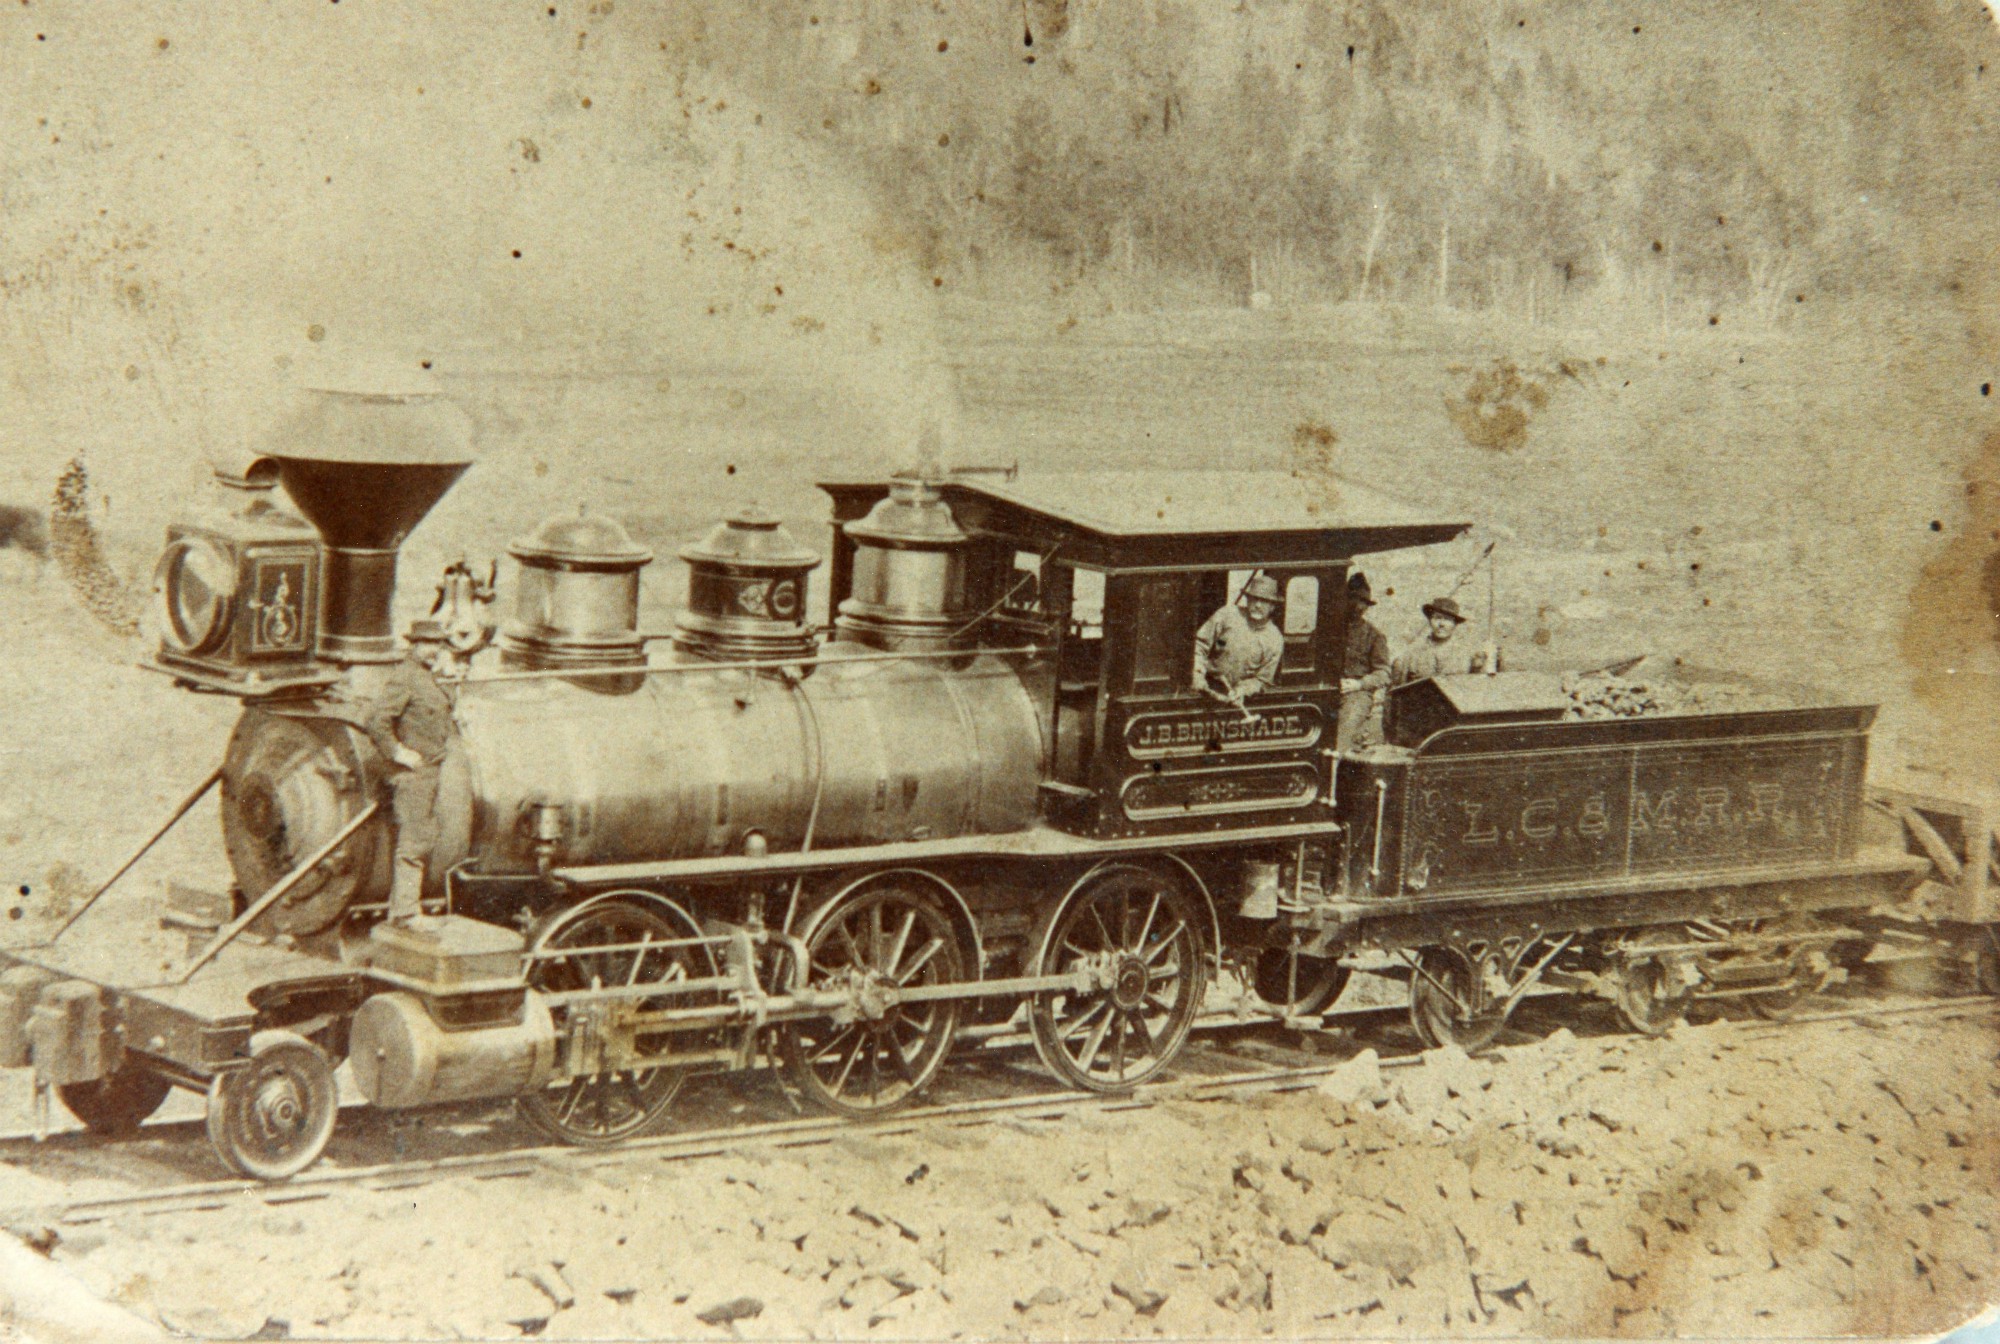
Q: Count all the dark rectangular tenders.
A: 1